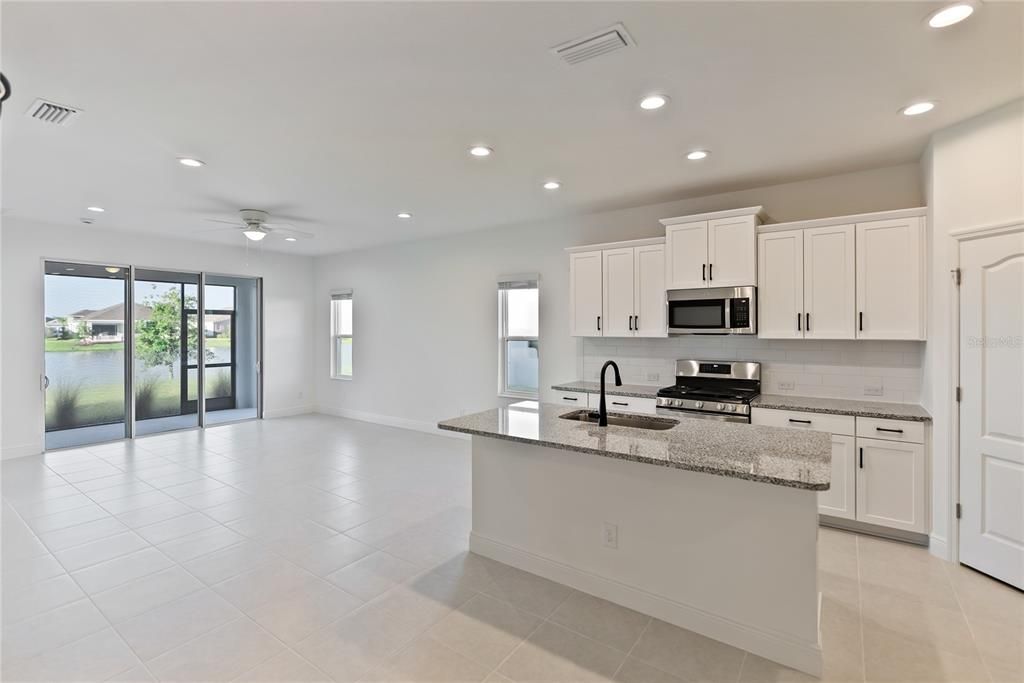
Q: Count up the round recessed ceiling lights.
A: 10